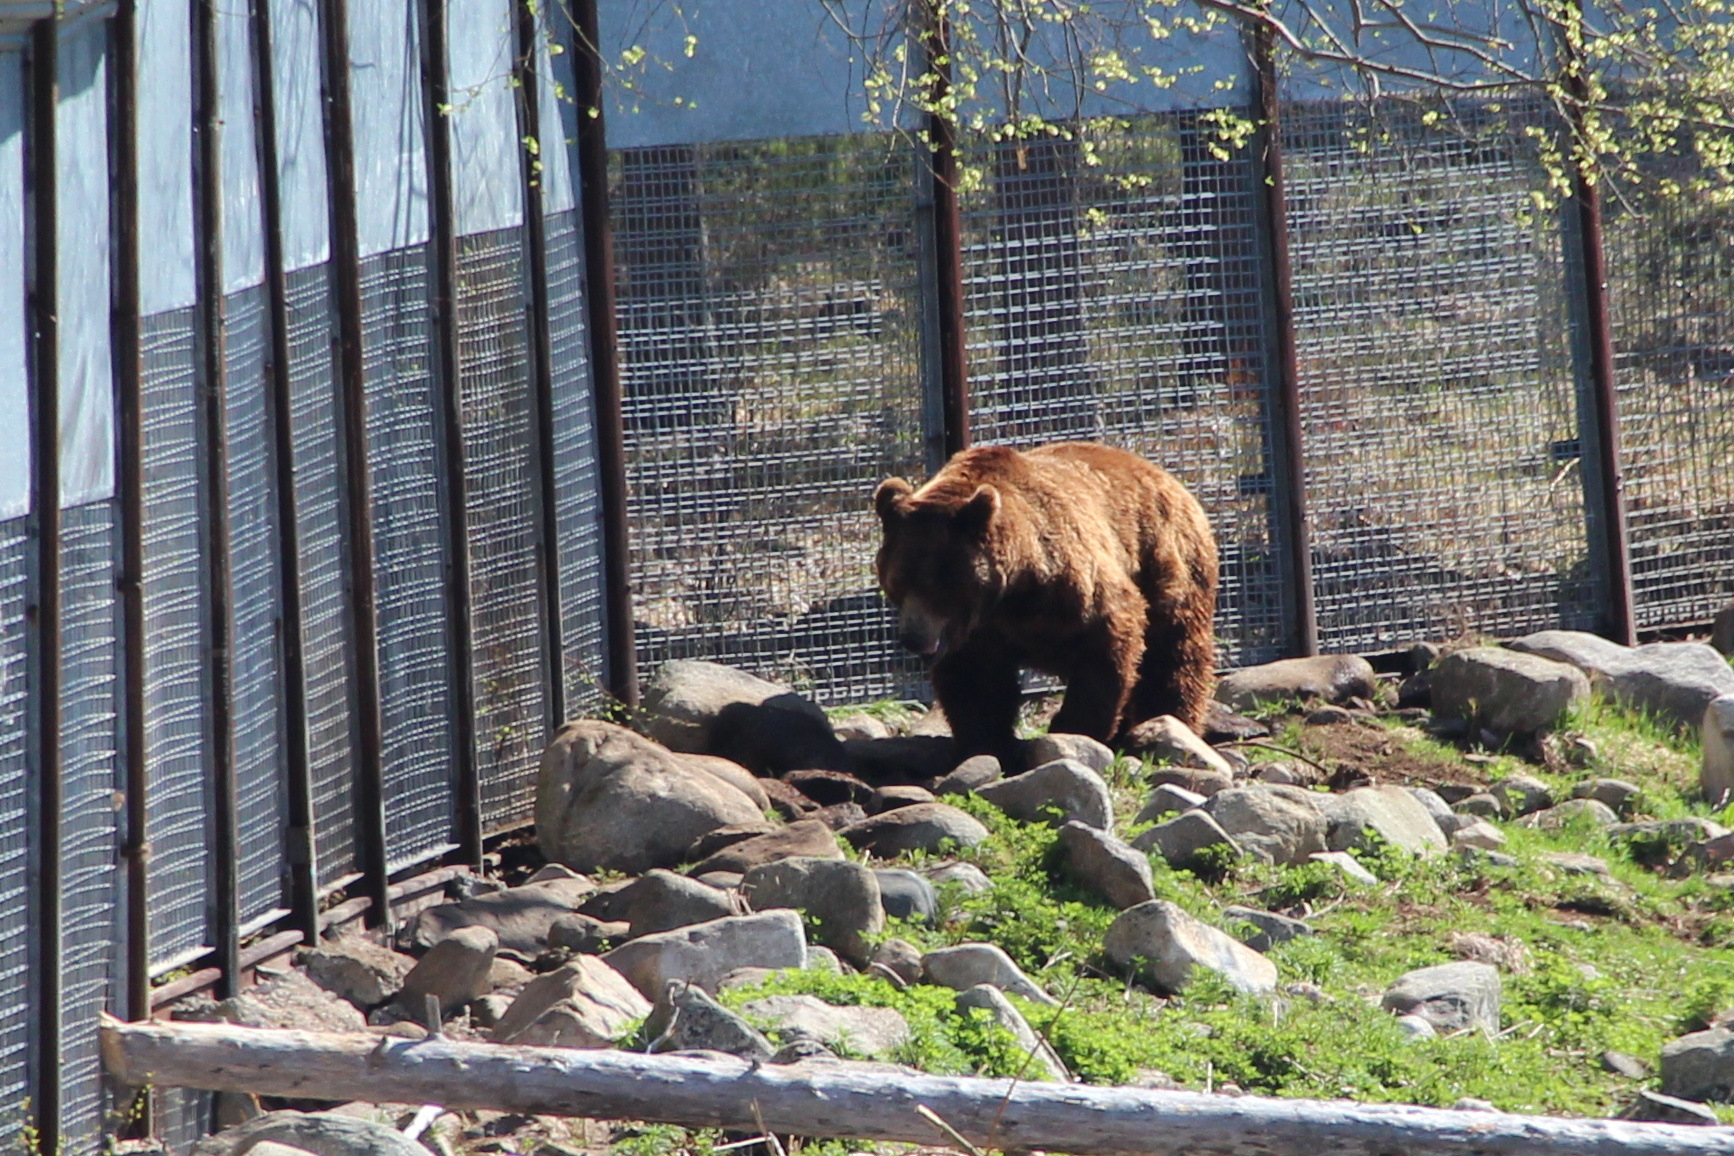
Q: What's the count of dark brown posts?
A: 11